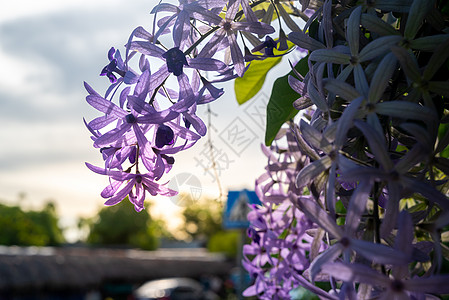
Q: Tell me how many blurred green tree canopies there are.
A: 3